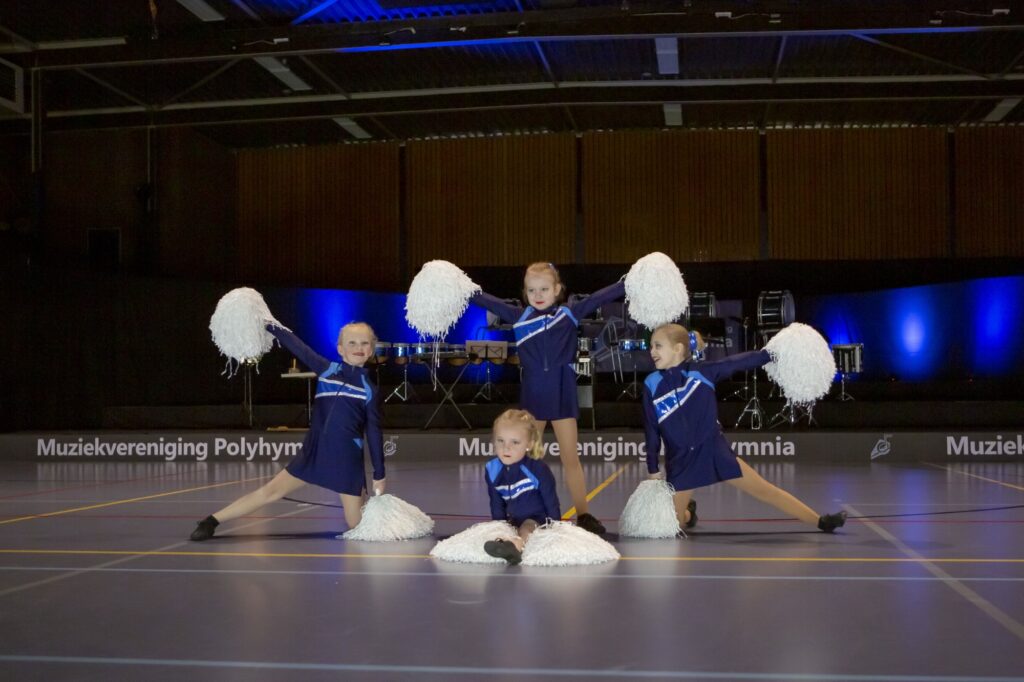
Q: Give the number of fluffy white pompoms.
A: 8